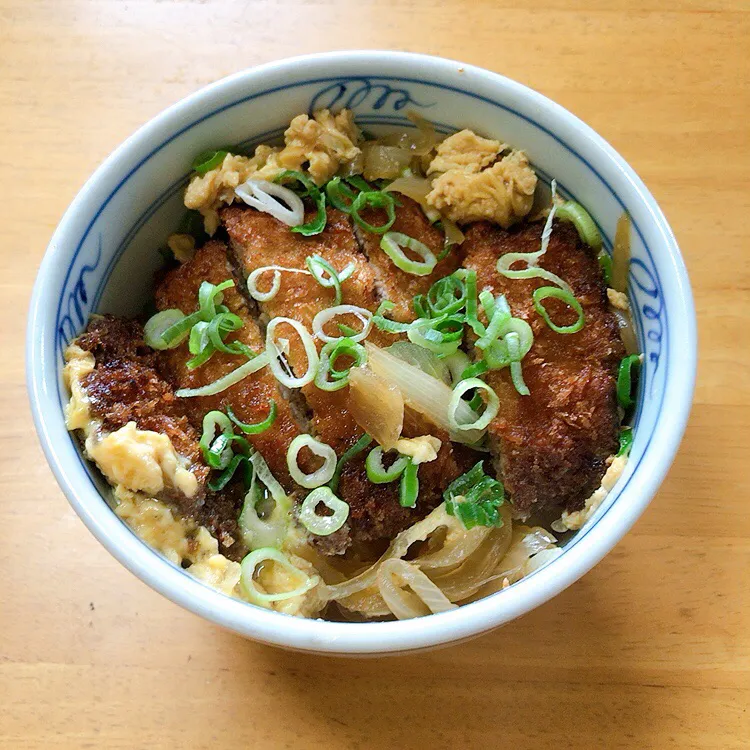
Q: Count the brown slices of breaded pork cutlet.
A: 5